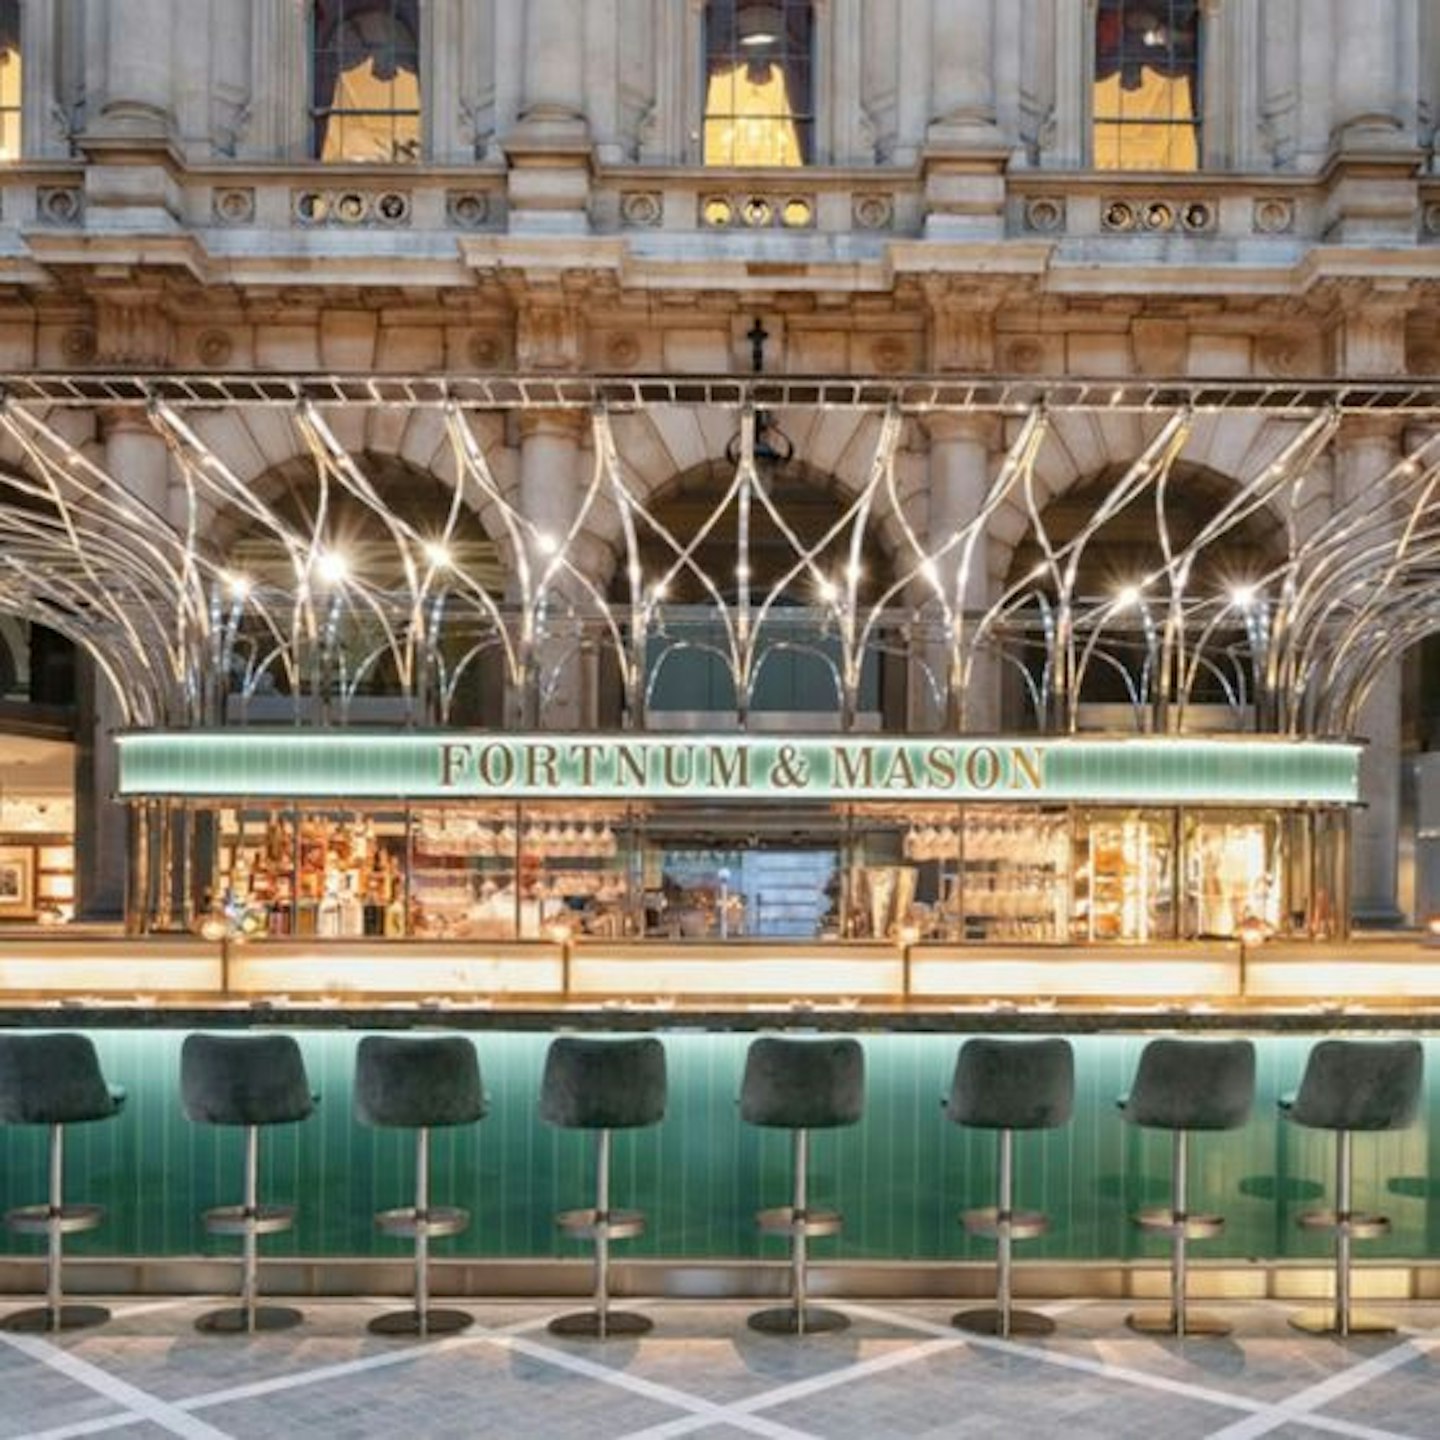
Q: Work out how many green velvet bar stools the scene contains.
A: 8